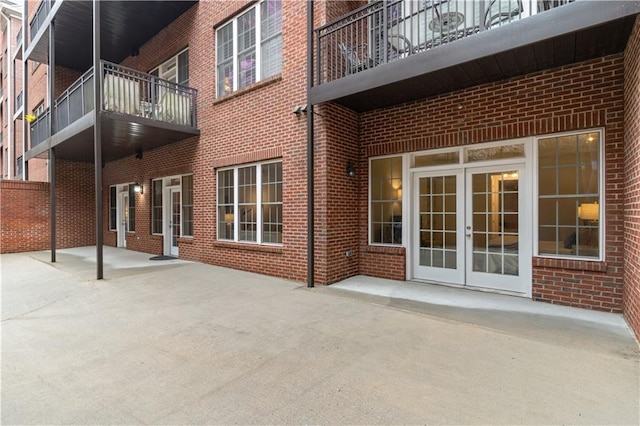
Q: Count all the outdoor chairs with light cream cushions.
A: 2